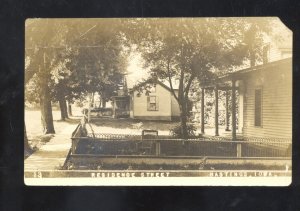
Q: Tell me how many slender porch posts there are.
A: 4